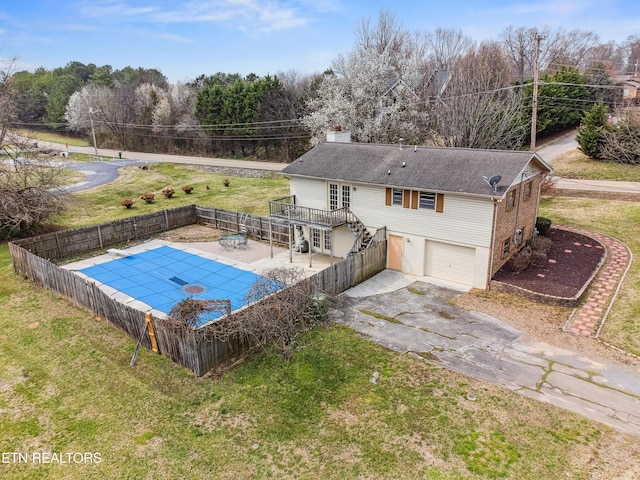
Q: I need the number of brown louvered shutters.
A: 4